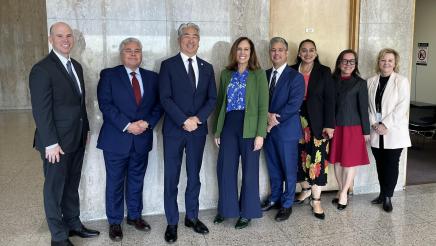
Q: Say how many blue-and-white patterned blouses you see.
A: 1